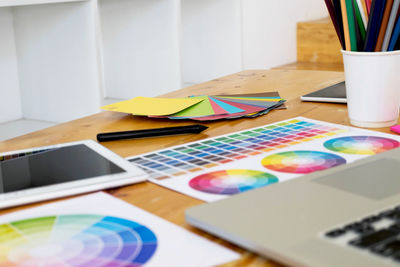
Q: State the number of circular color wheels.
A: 4